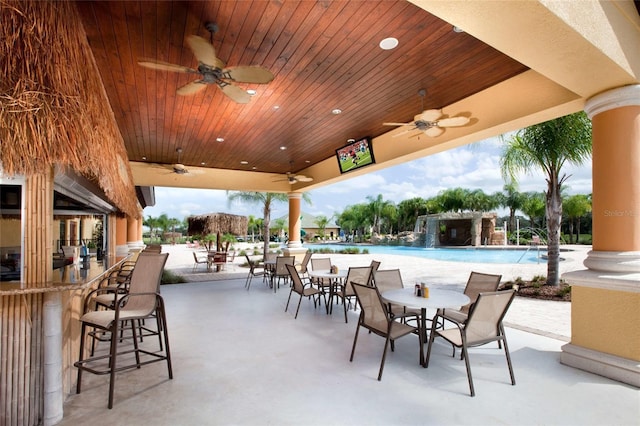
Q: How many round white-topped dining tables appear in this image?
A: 3